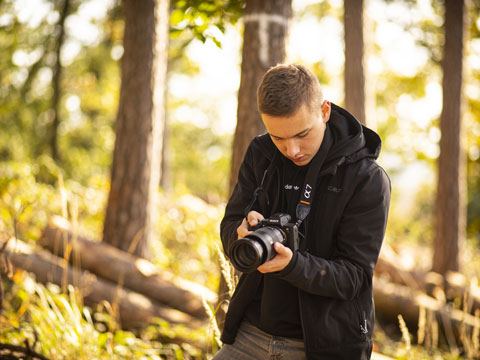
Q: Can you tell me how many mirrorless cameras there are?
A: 1